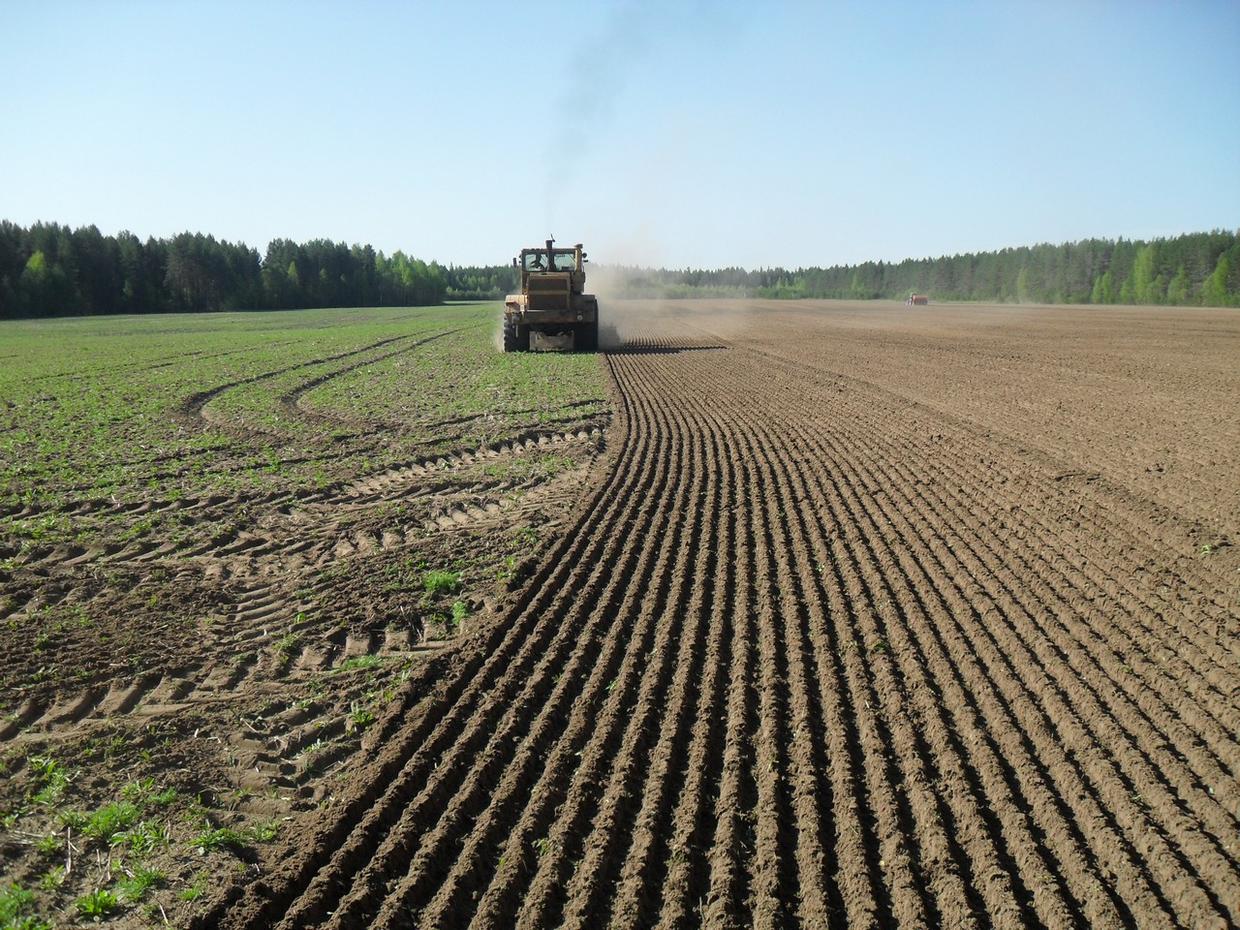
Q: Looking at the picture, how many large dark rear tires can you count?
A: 2